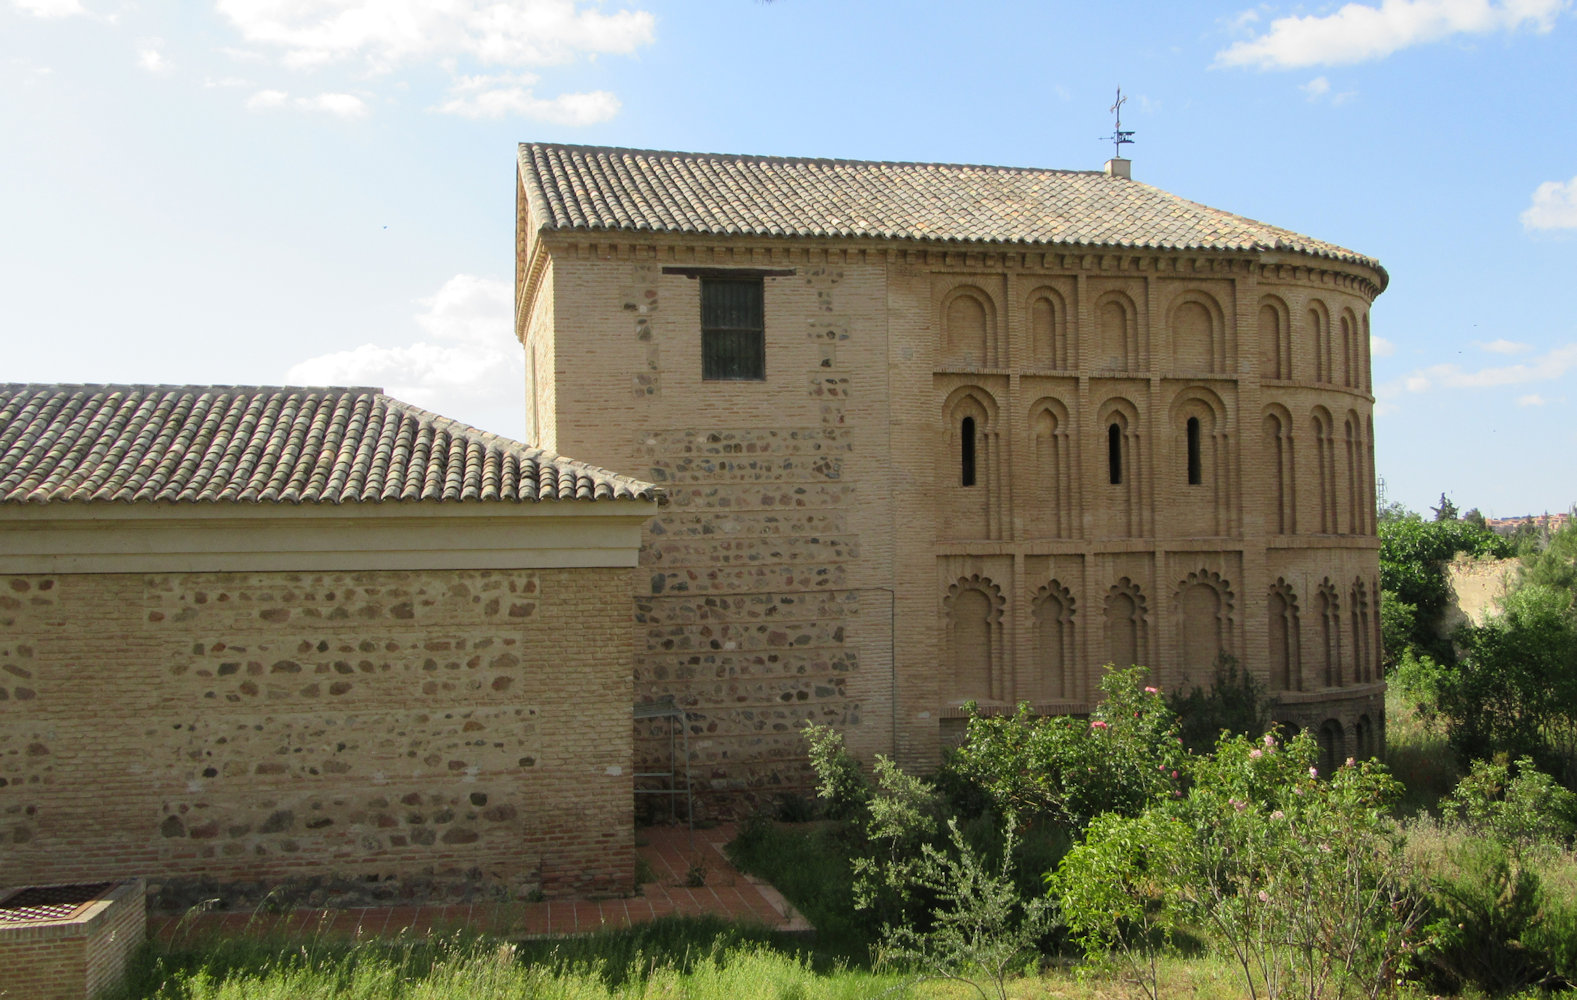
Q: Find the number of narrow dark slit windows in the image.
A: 3